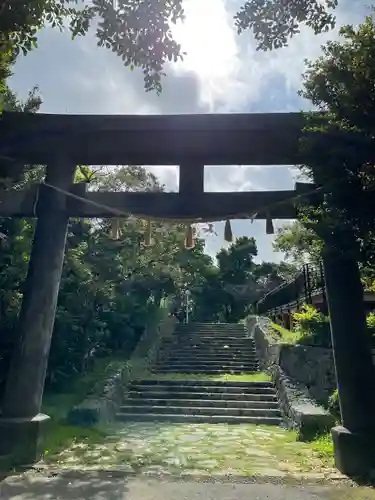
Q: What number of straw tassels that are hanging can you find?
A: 5